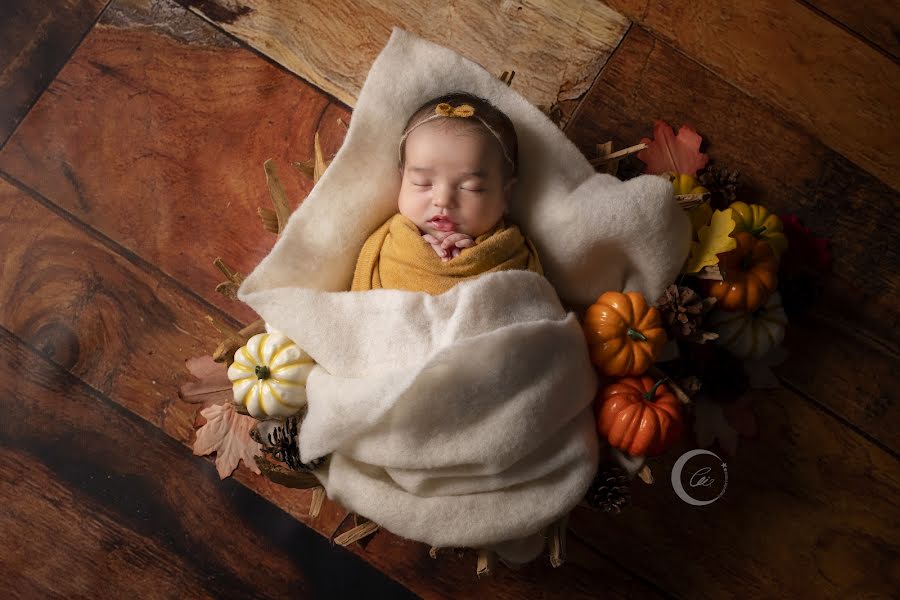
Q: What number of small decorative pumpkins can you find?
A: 7